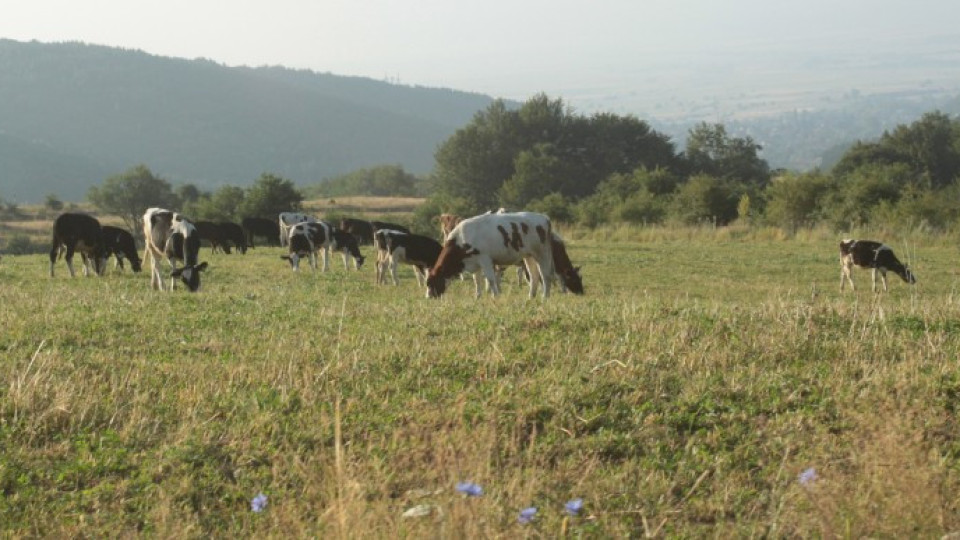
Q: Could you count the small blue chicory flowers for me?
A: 5